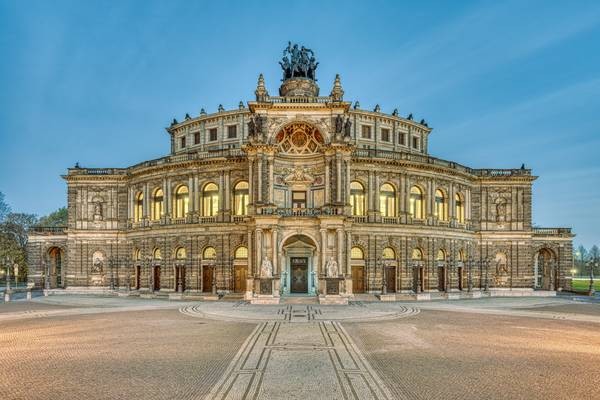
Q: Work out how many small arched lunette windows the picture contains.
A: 10